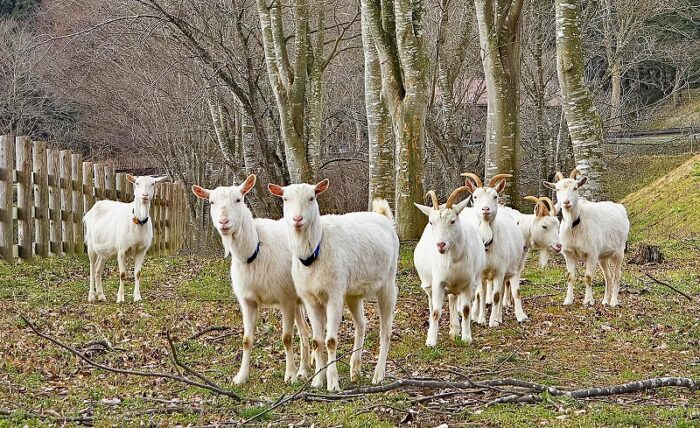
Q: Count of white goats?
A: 7